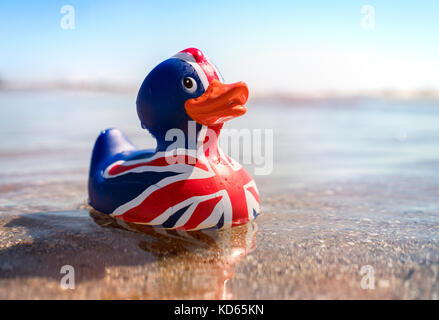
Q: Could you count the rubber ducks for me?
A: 1